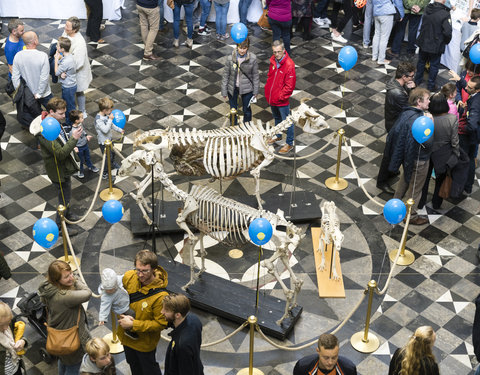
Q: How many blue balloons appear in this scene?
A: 10